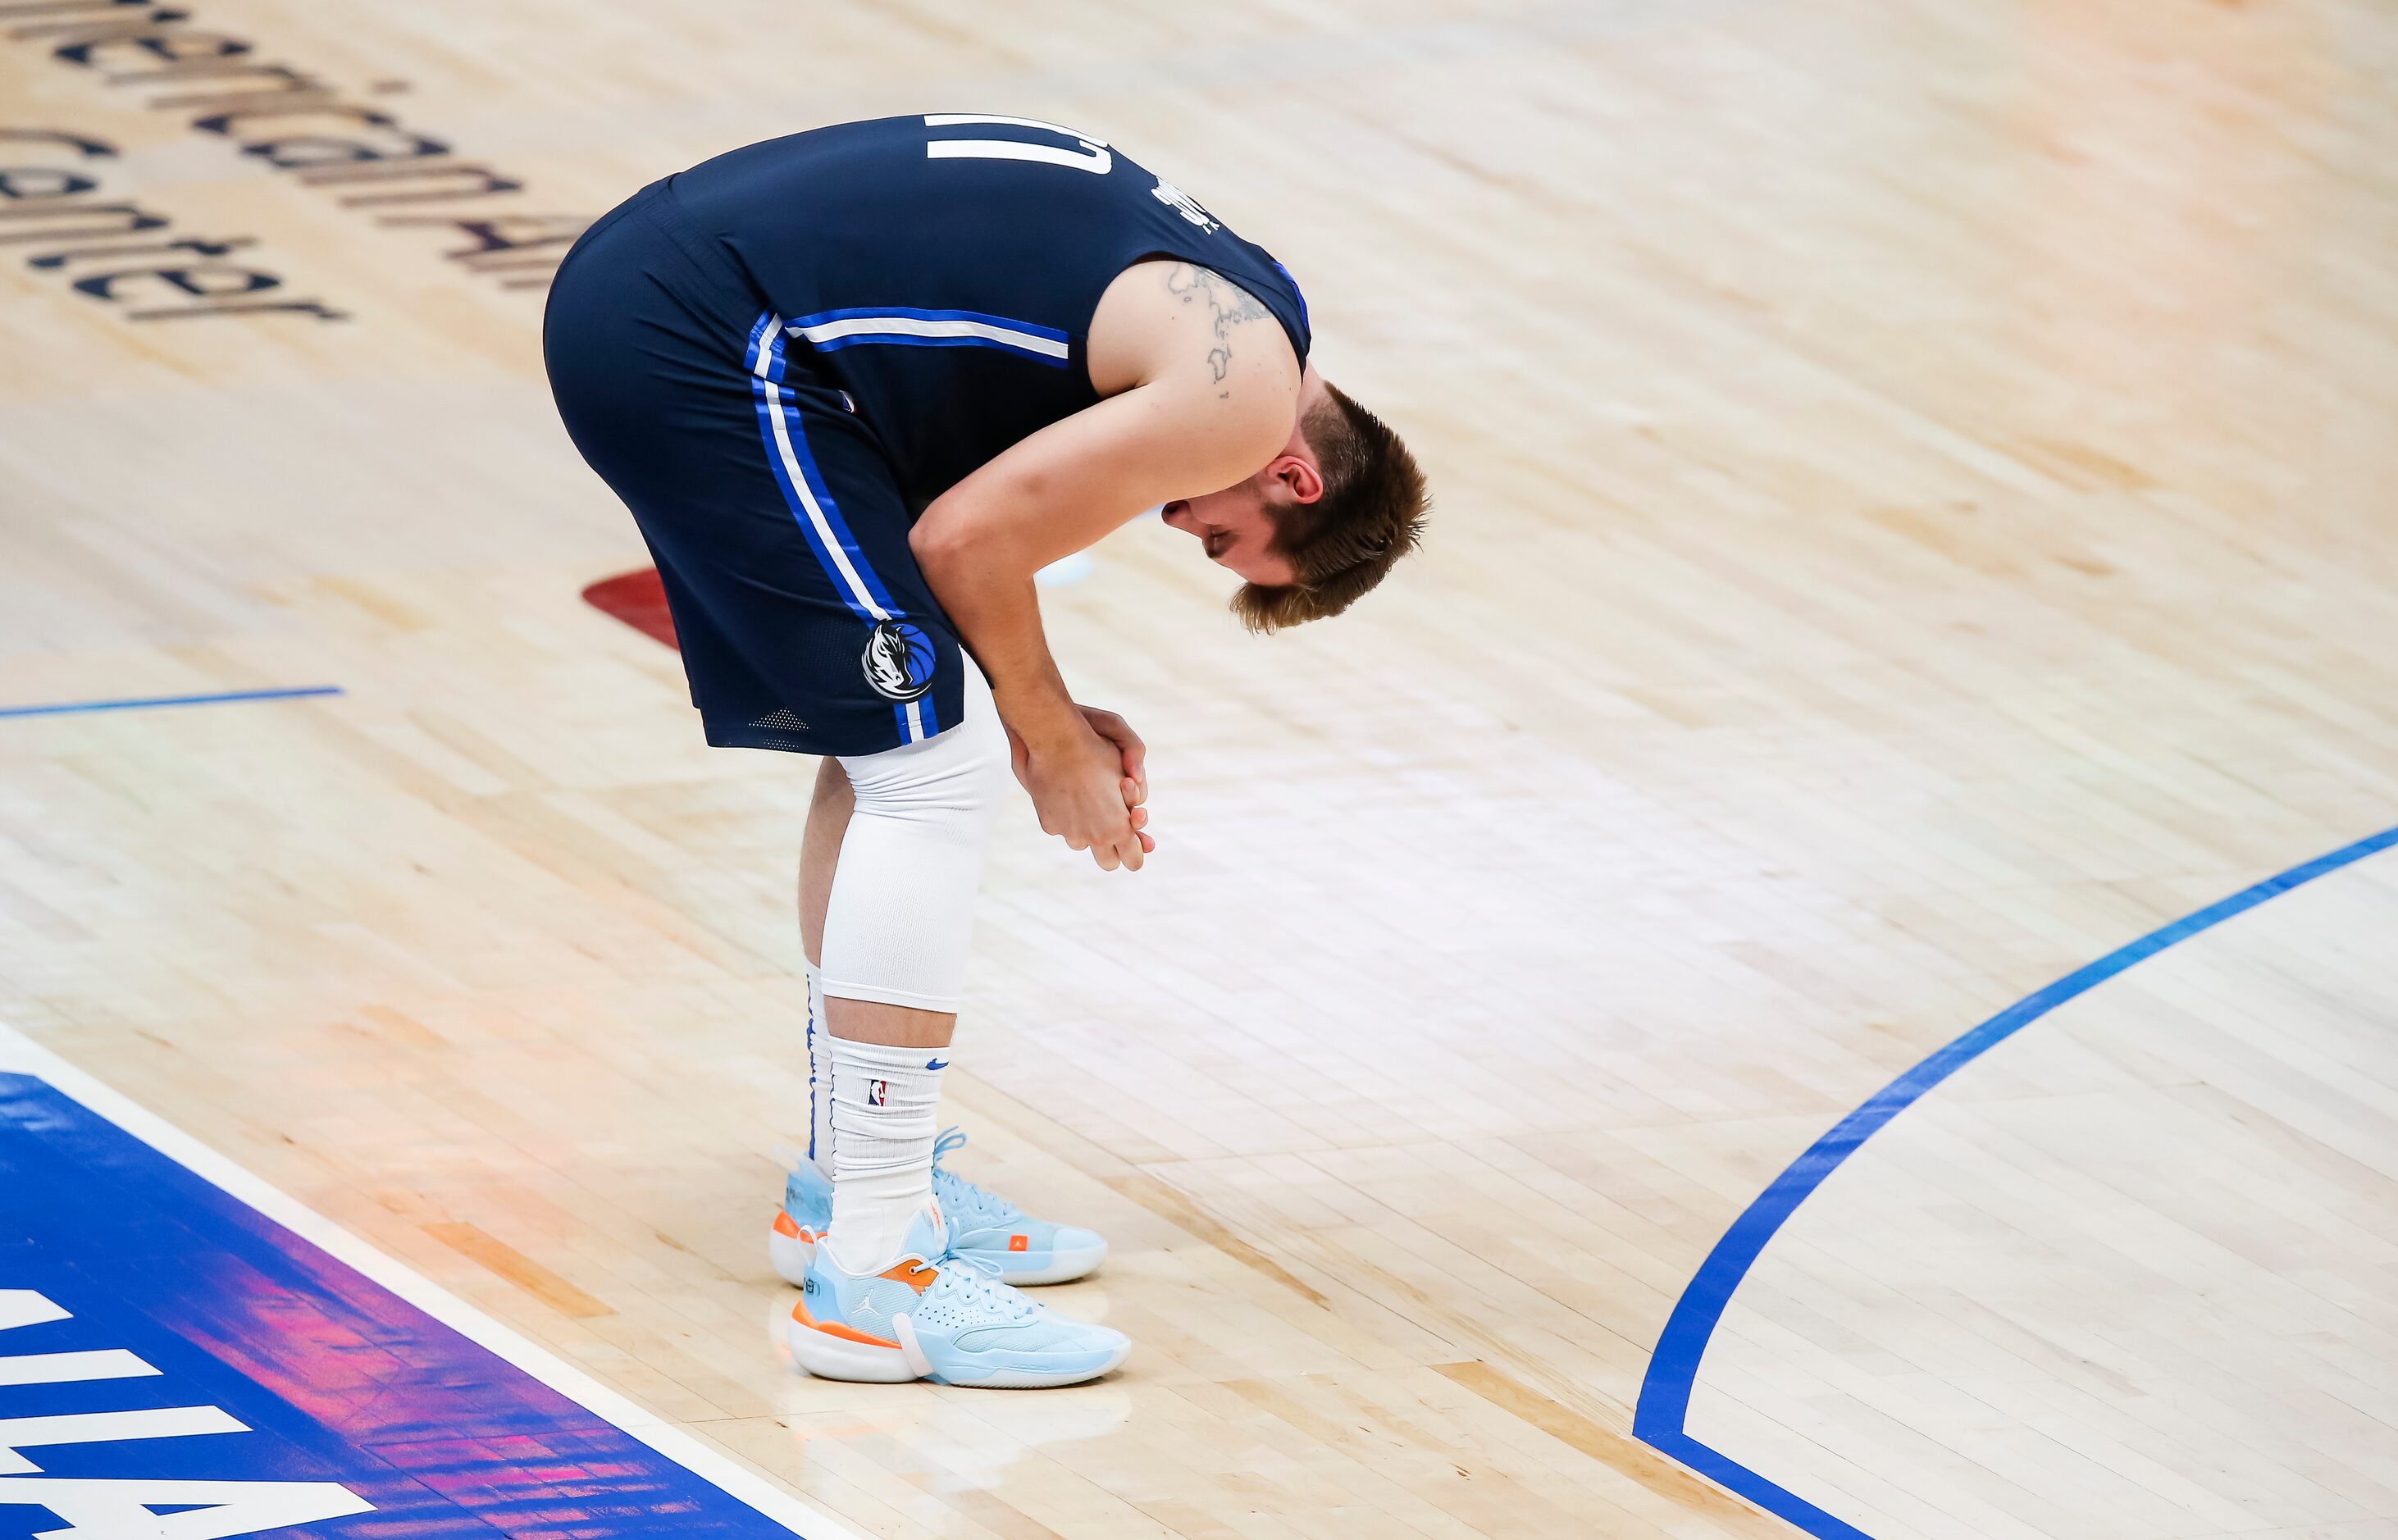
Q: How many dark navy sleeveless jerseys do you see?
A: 1